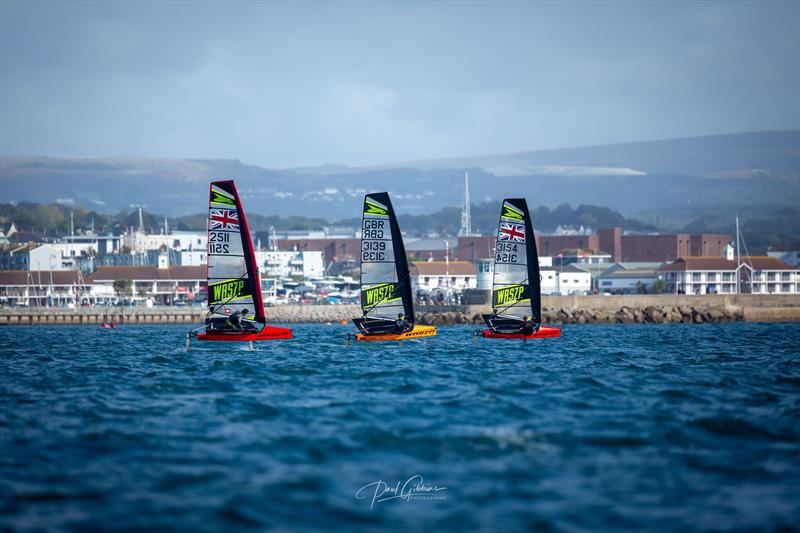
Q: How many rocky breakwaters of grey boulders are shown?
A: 1